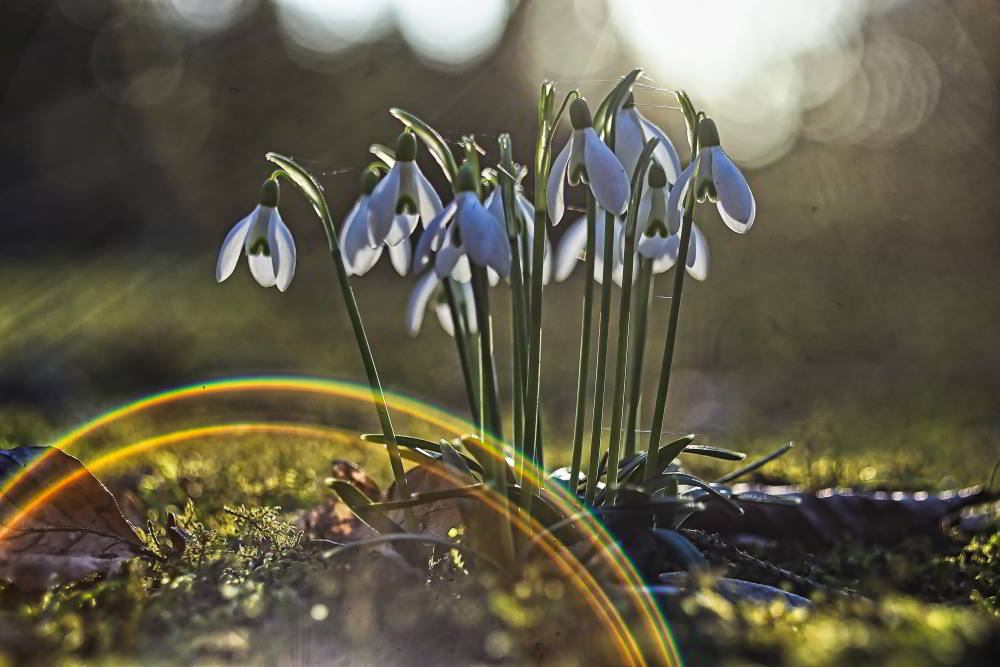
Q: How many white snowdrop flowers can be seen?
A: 11